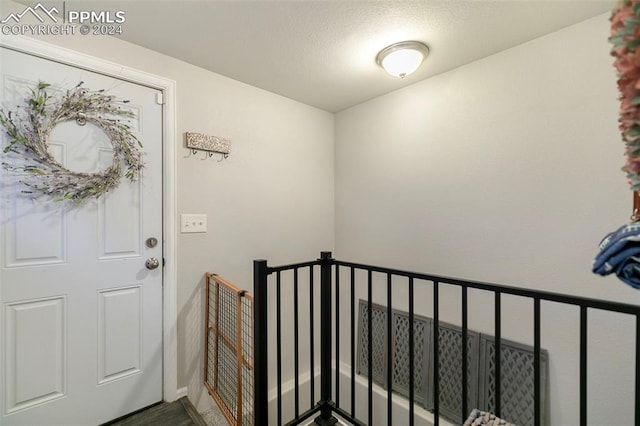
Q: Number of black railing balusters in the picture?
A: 14